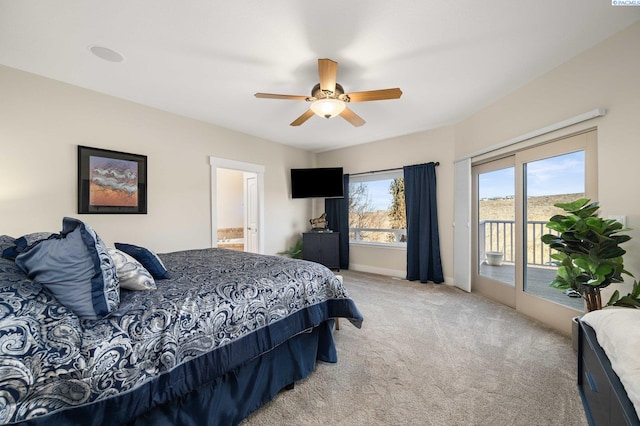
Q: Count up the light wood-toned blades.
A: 5